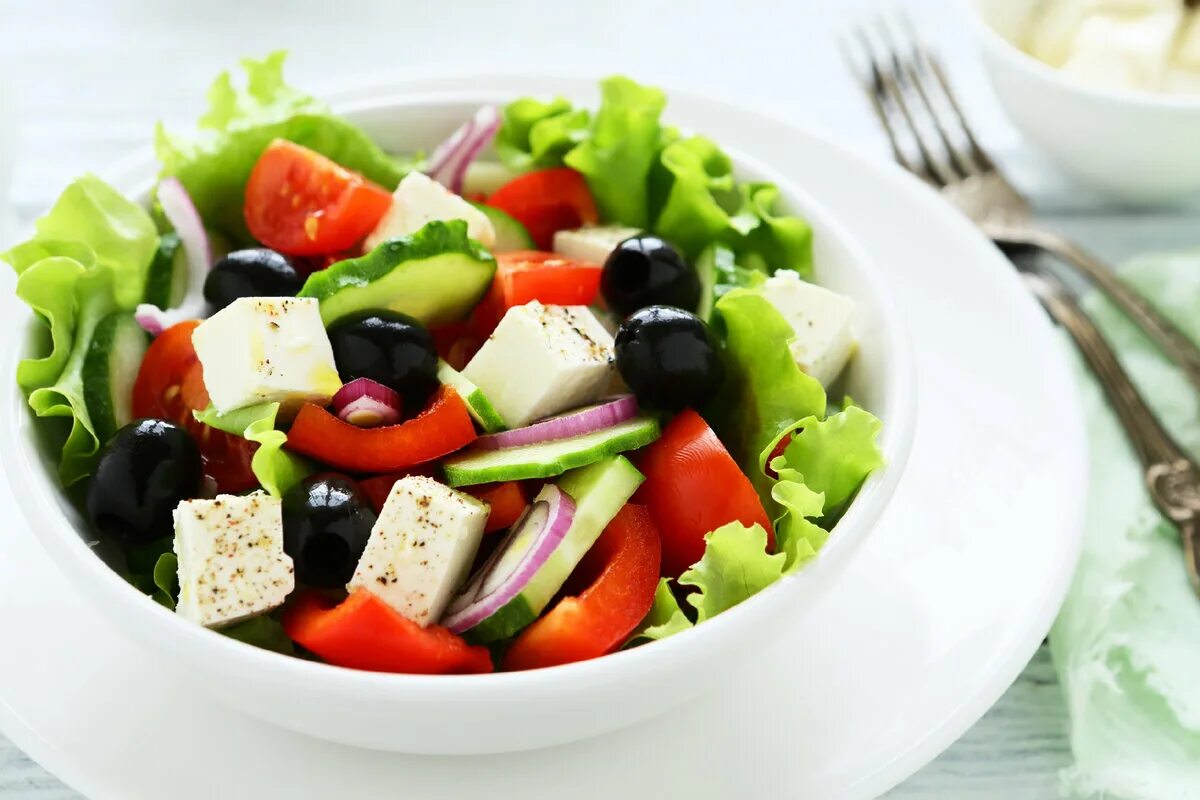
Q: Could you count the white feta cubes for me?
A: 7